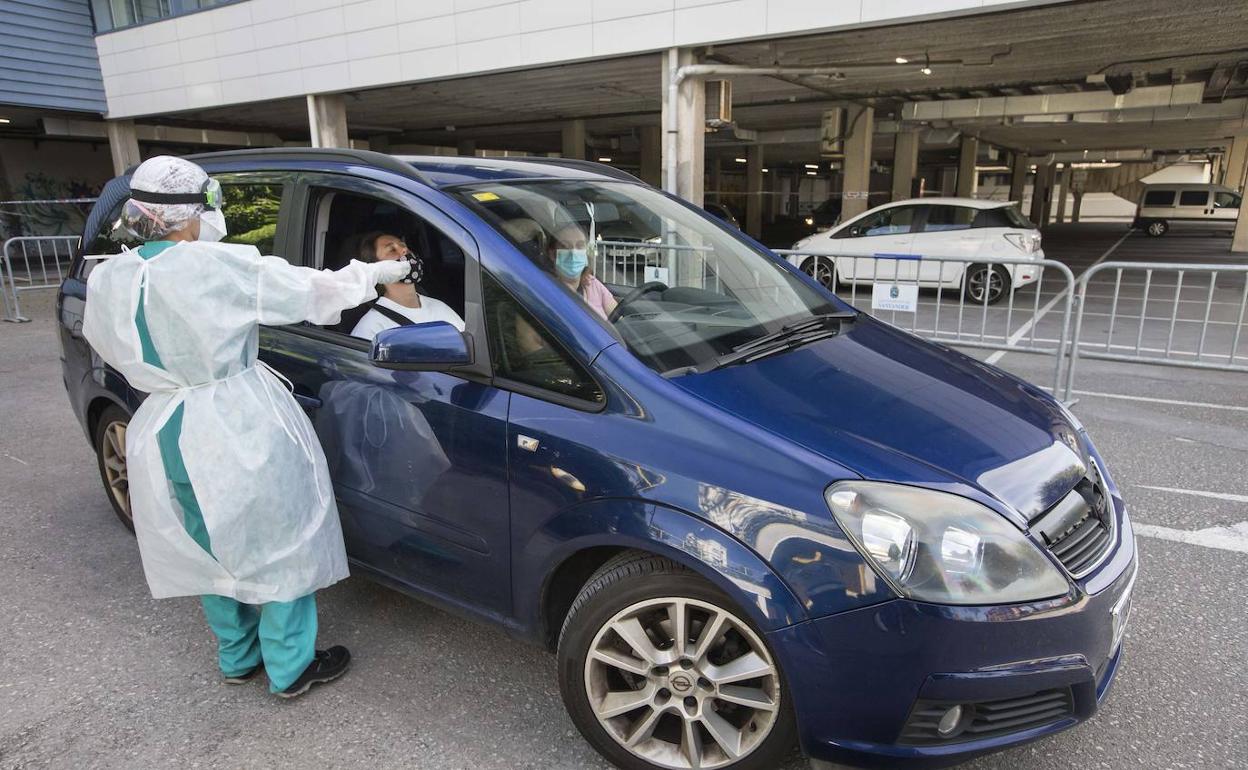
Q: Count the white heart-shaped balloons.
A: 0